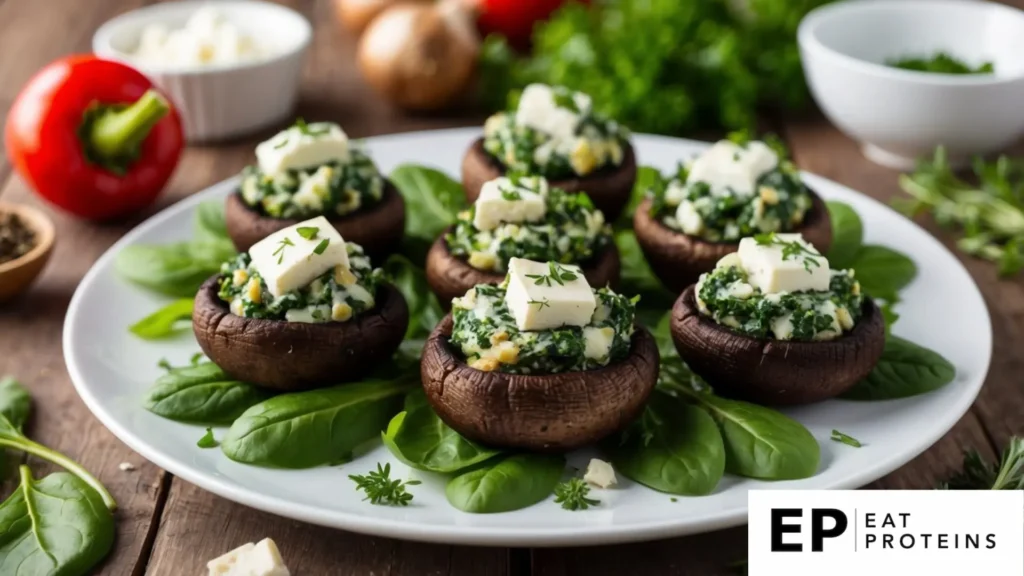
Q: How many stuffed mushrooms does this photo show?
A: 7